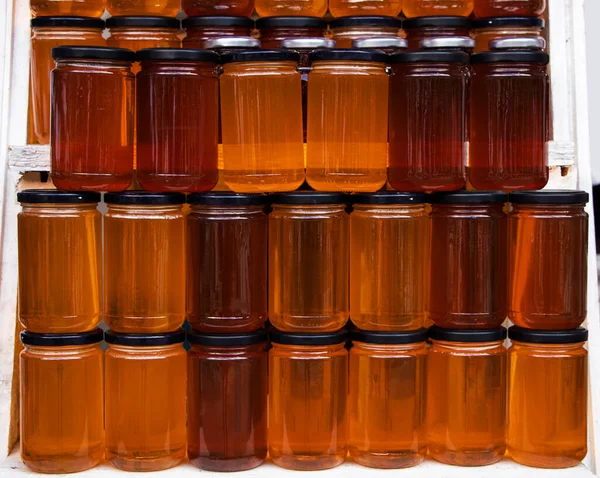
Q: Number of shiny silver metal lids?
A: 5